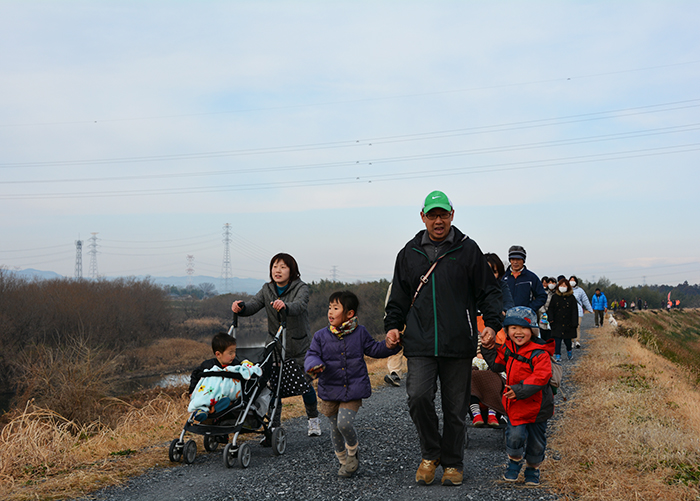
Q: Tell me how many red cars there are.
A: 0